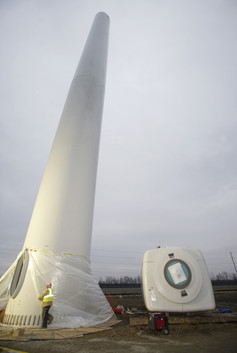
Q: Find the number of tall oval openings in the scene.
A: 1